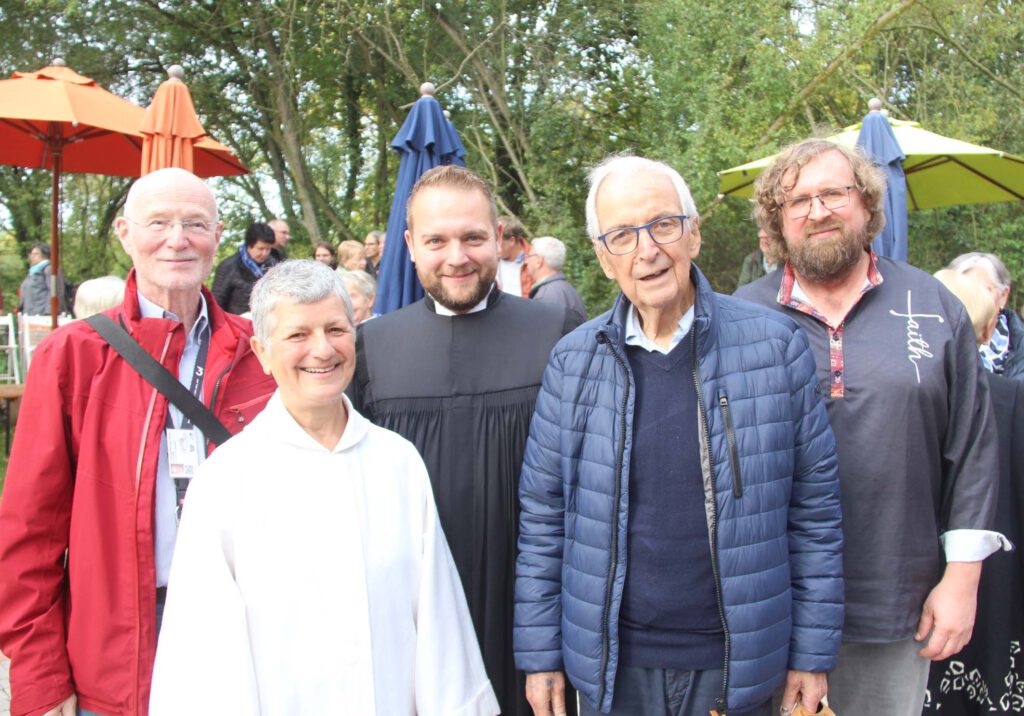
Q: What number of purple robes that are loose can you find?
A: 0